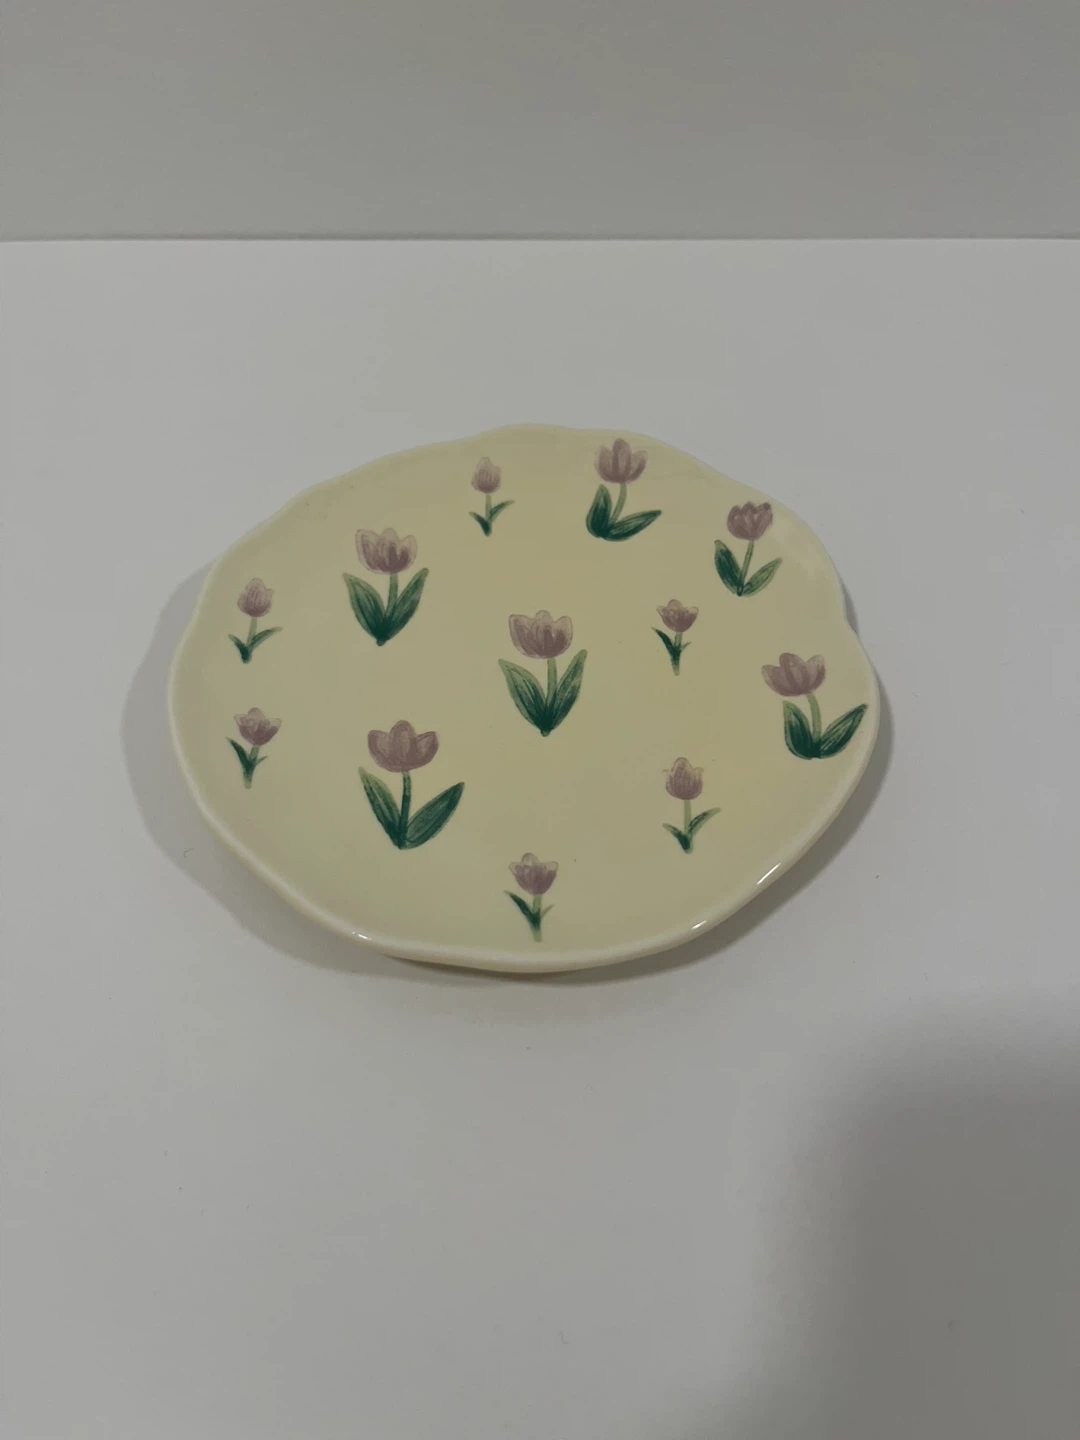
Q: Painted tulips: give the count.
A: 12